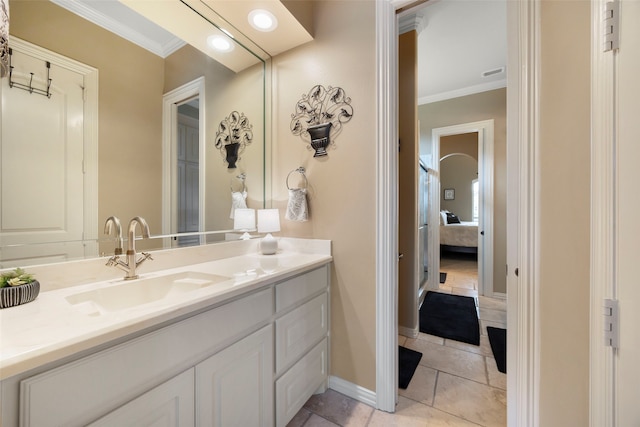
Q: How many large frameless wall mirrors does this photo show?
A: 1